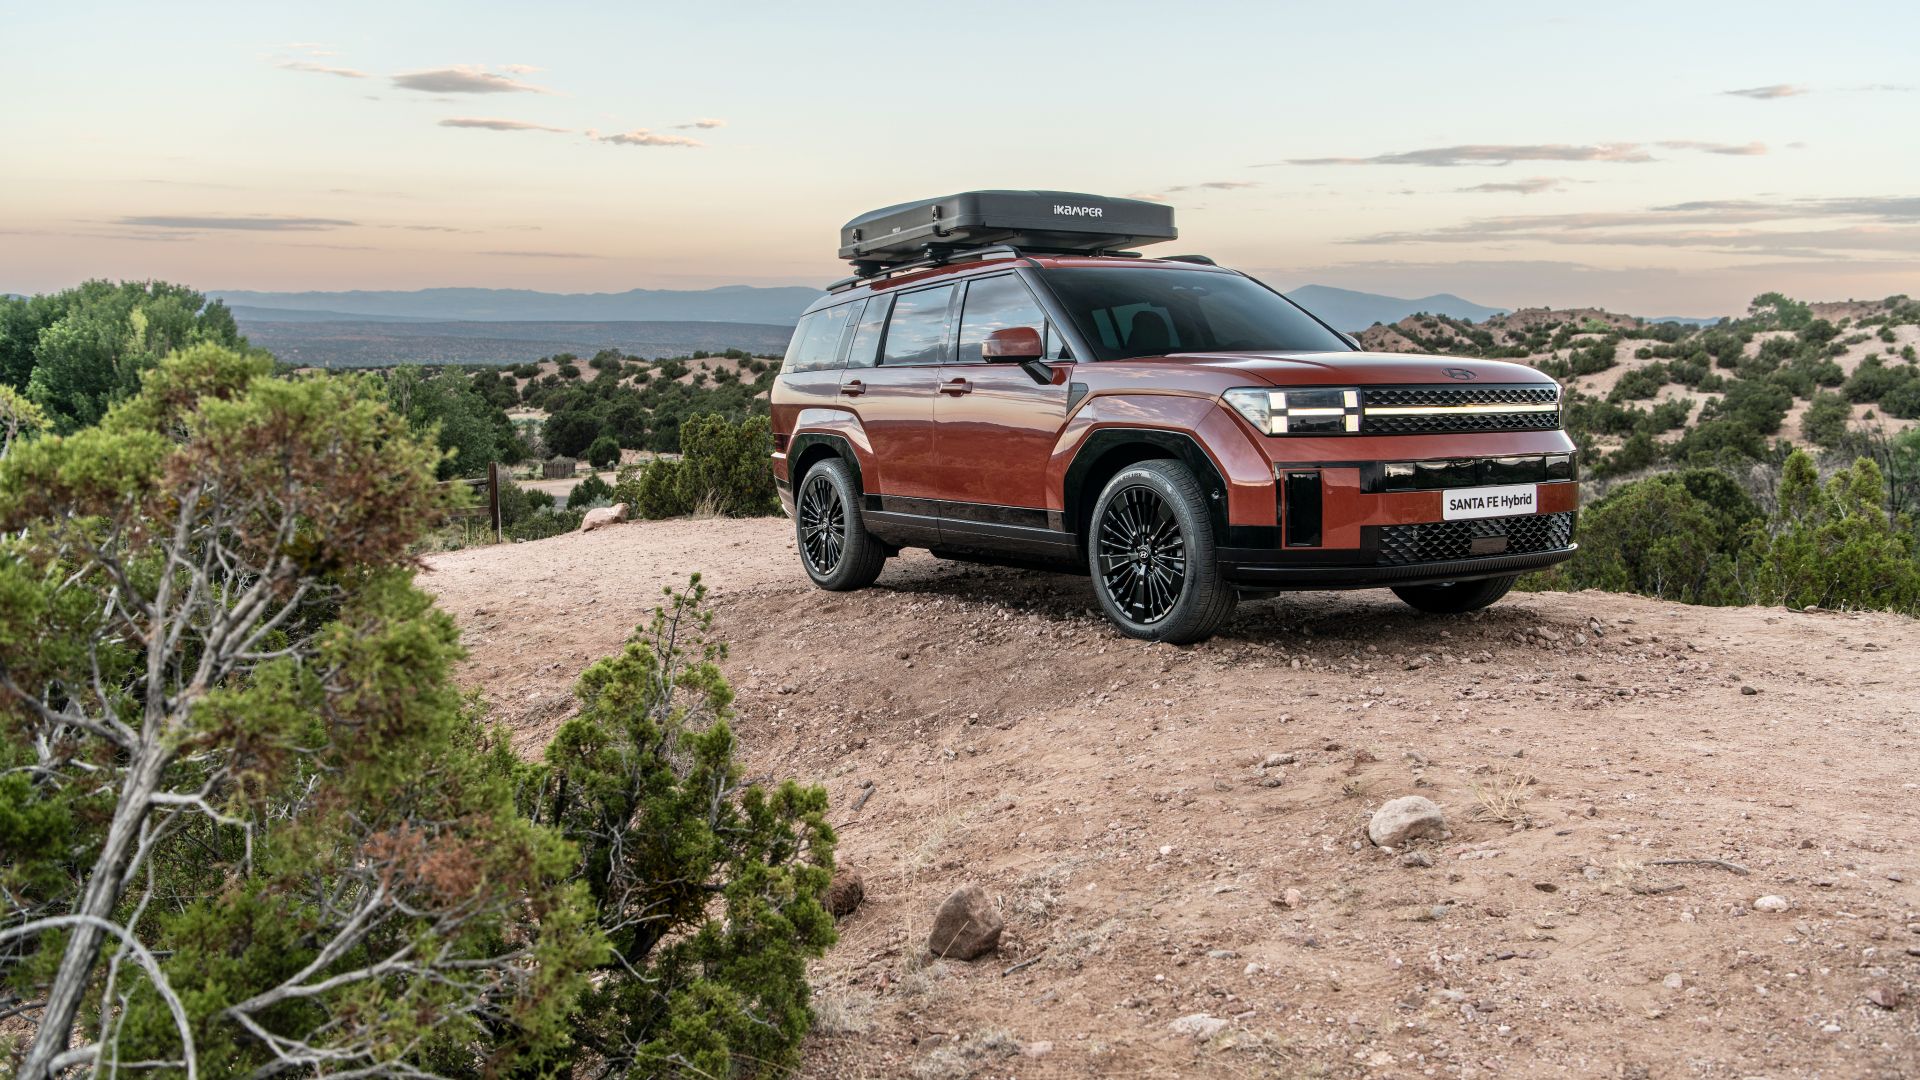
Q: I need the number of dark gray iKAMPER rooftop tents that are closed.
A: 1